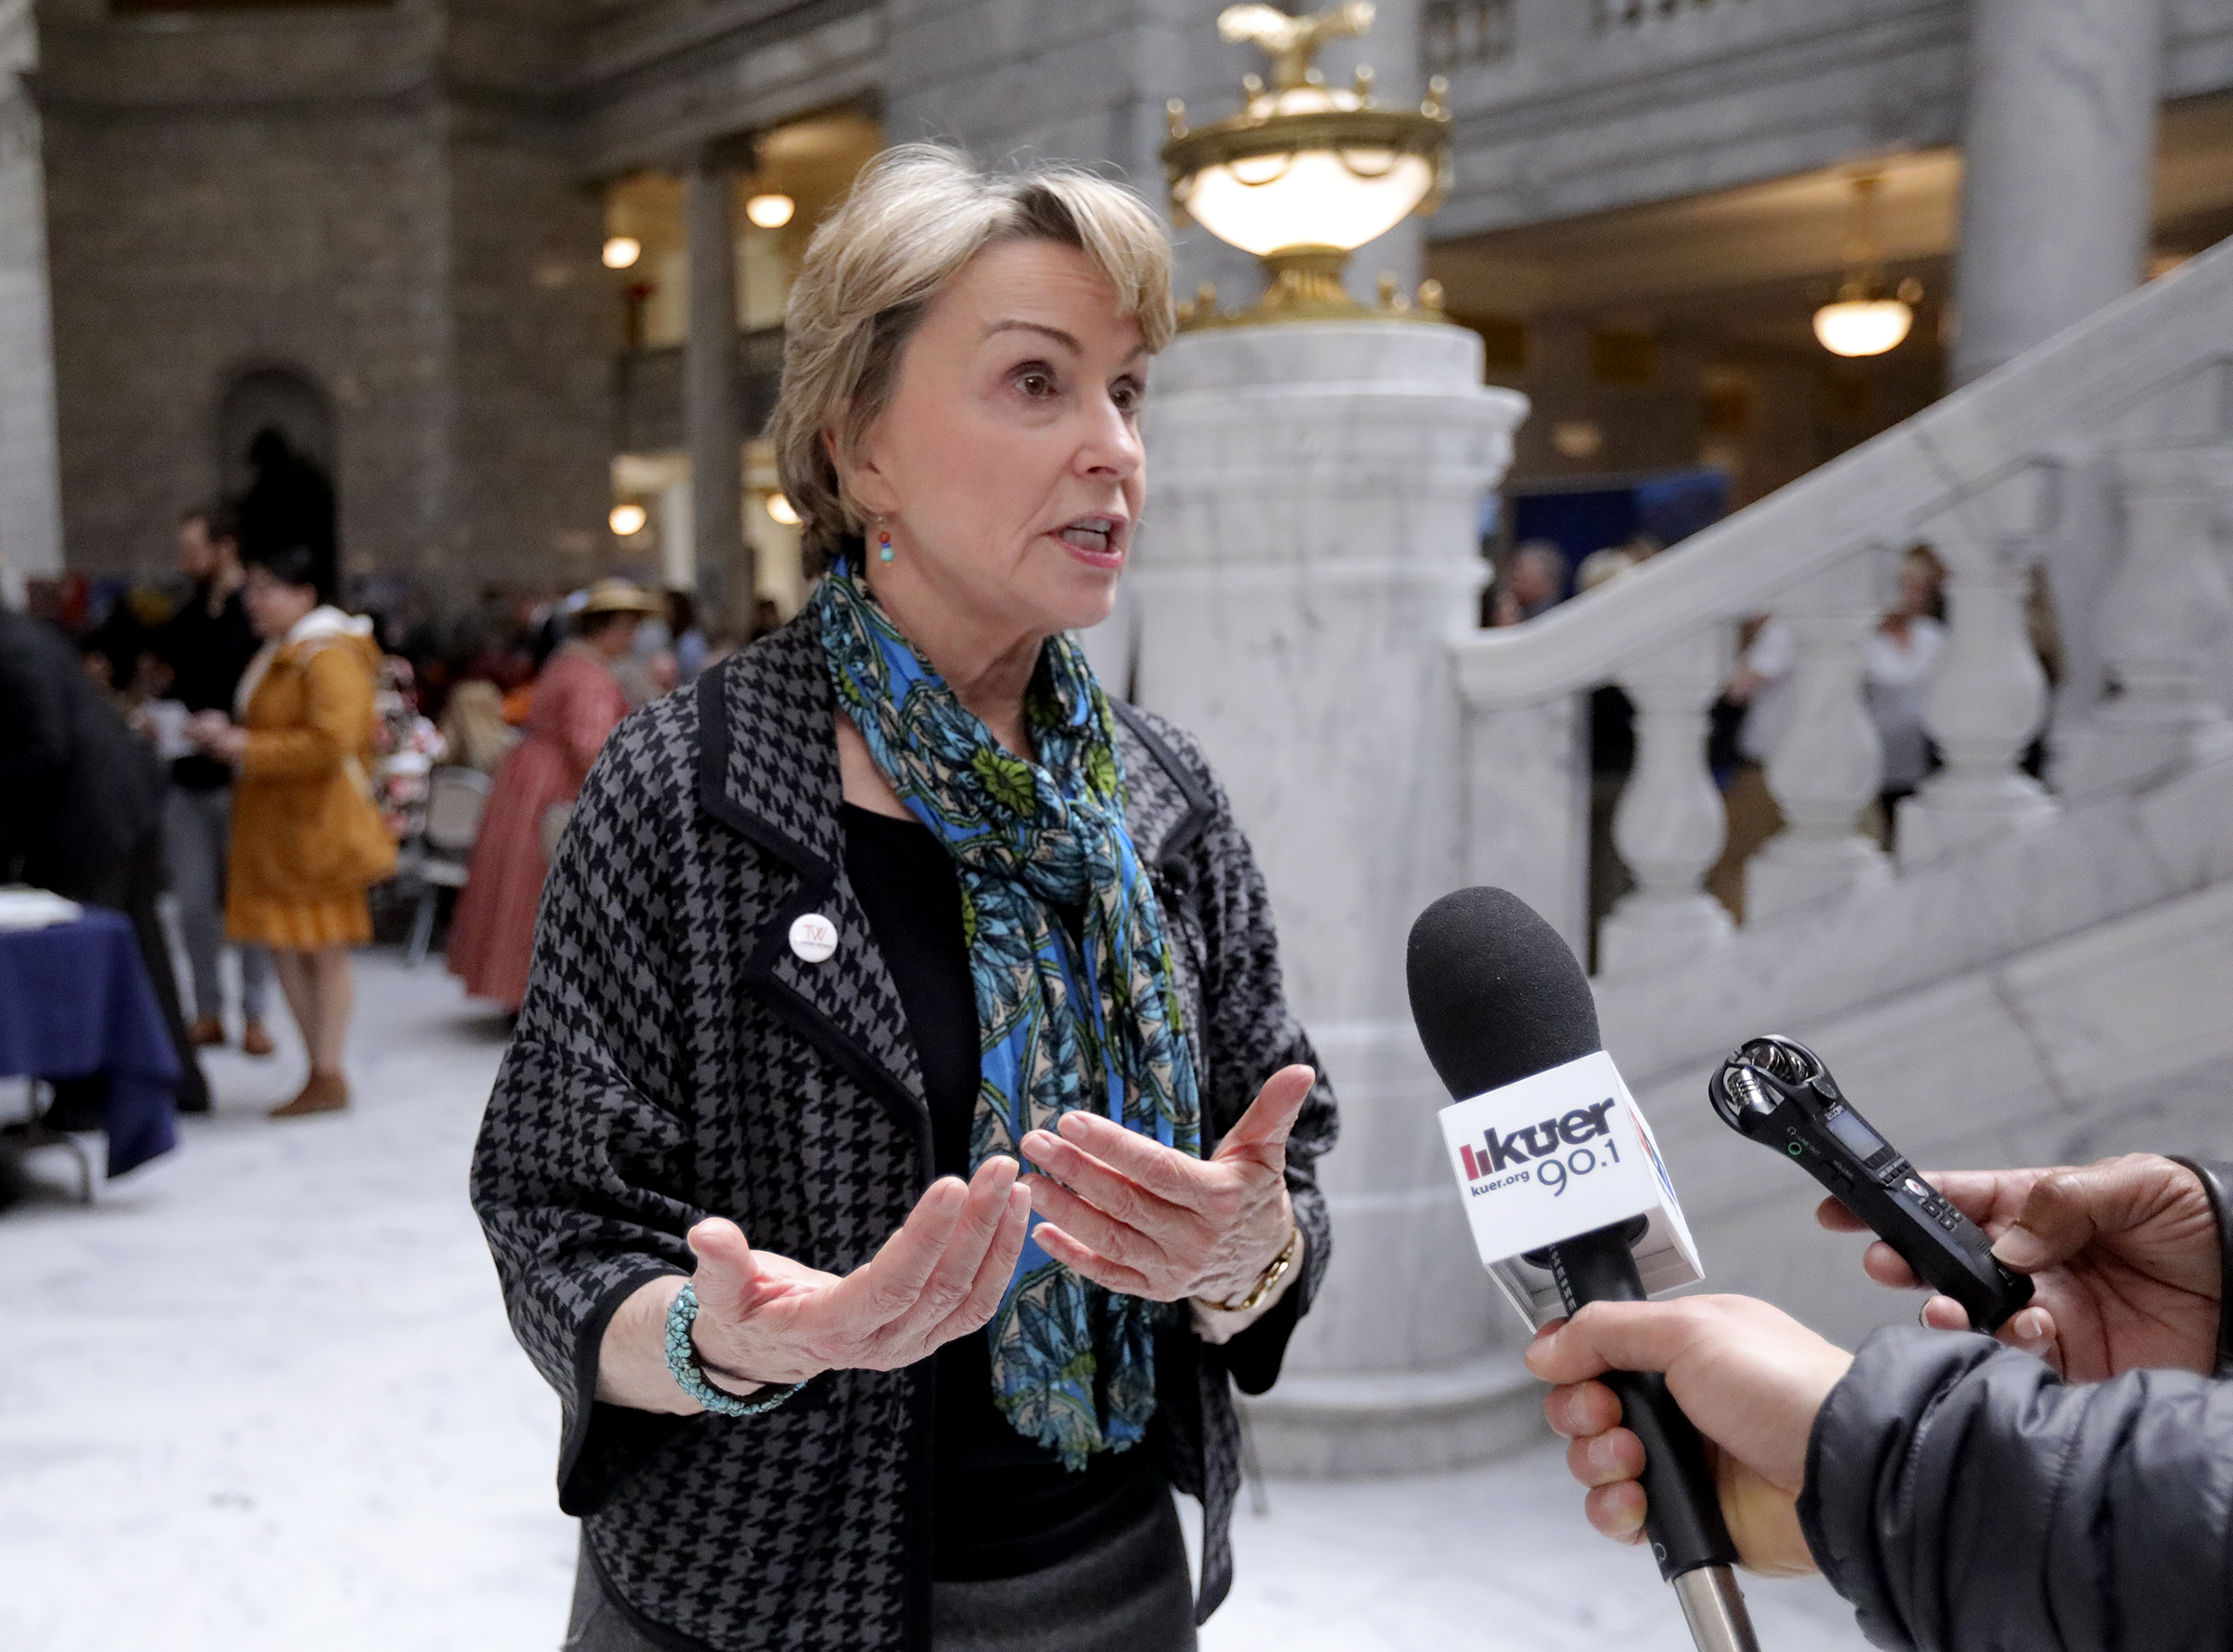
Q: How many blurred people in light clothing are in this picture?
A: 2